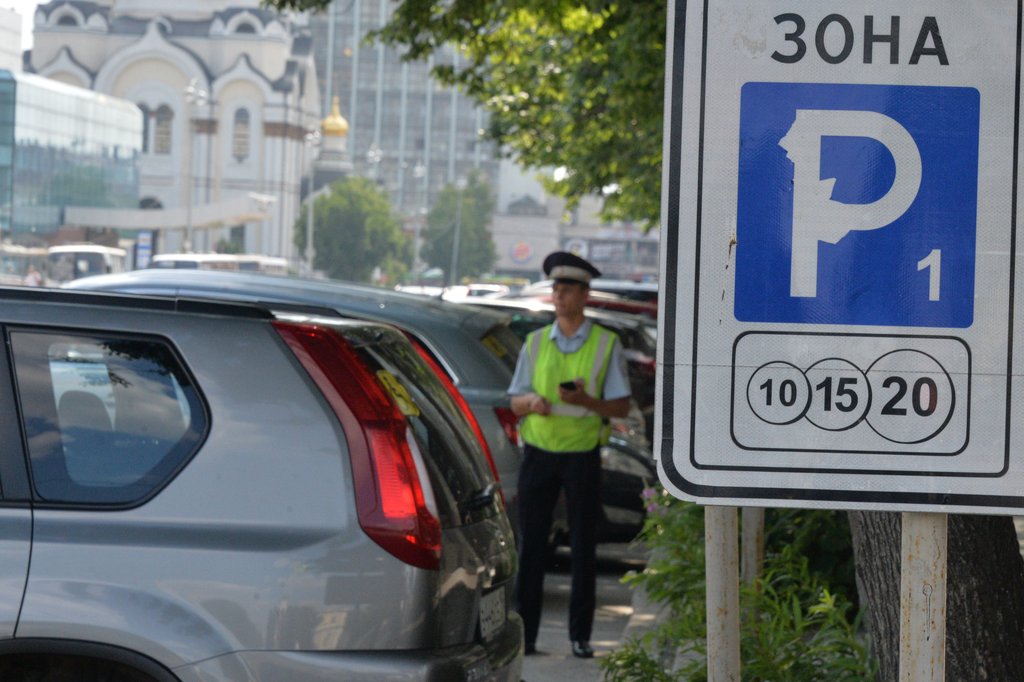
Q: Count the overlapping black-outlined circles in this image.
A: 3